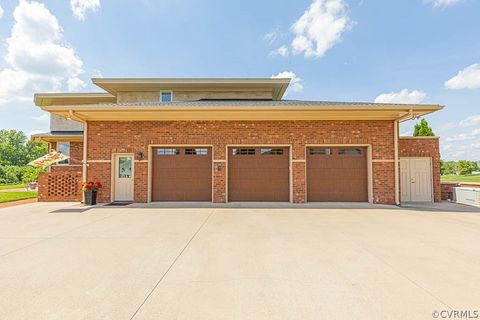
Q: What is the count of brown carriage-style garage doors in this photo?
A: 3